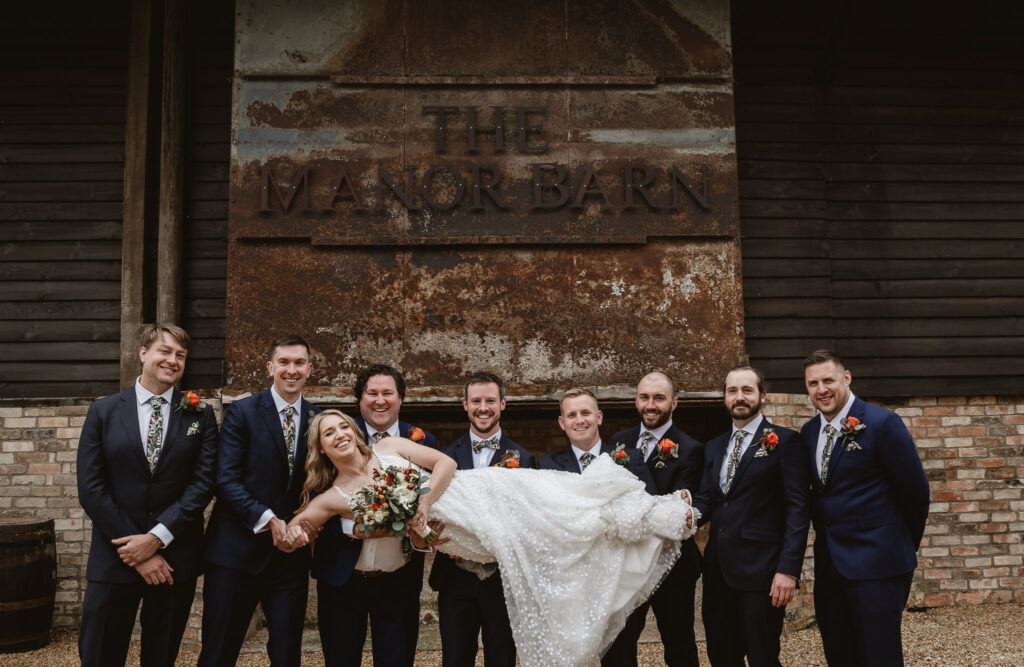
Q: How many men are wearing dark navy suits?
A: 8